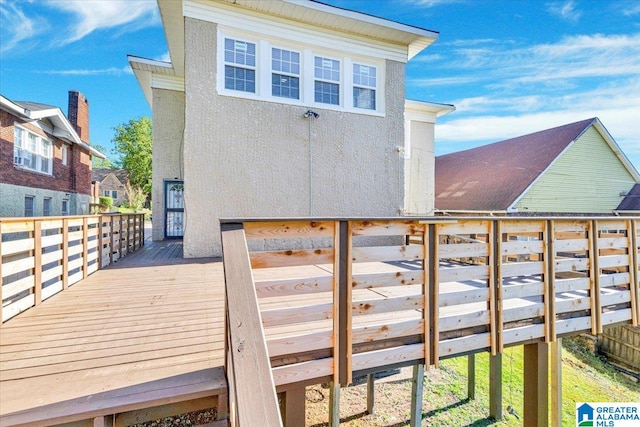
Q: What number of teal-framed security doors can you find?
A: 1